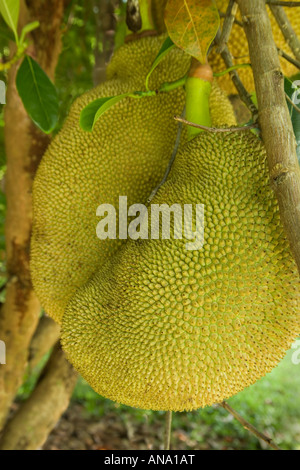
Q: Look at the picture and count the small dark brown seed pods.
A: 1